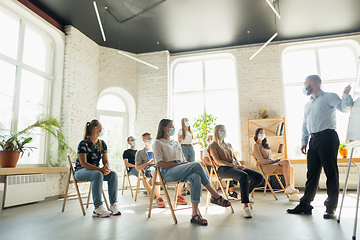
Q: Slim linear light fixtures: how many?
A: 4